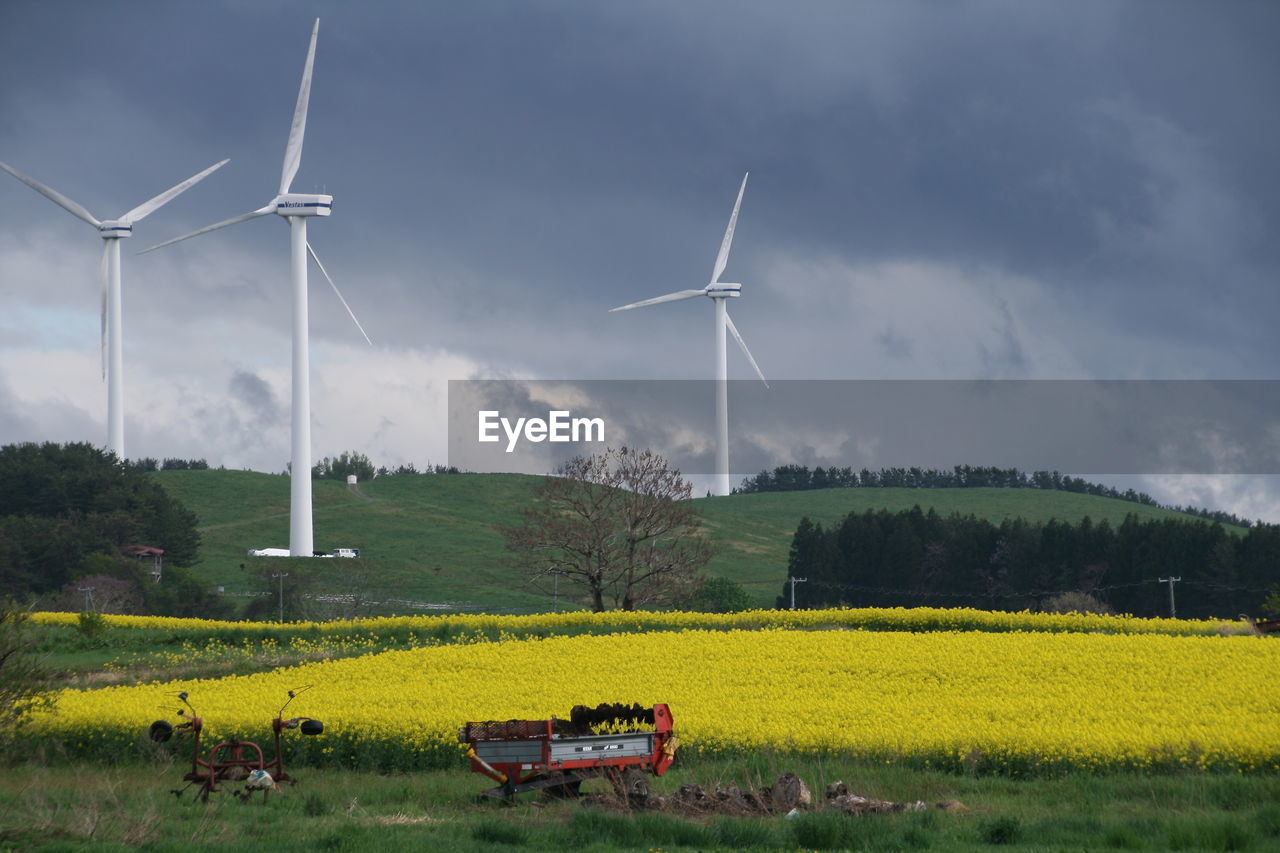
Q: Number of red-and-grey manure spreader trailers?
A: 1